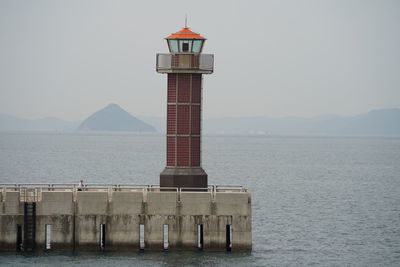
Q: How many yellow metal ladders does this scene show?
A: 0